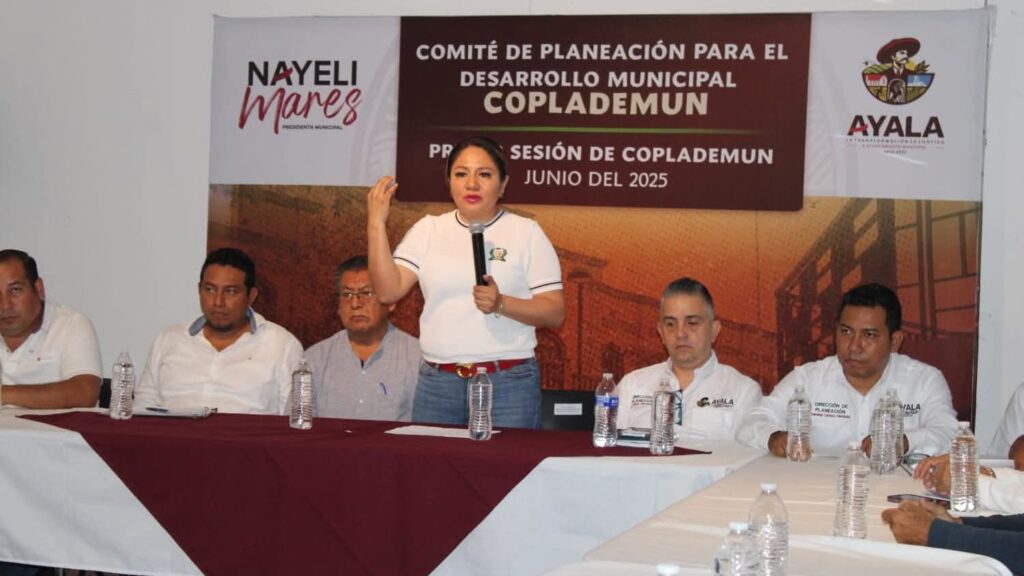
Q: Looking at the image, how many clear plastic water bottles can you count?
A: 13